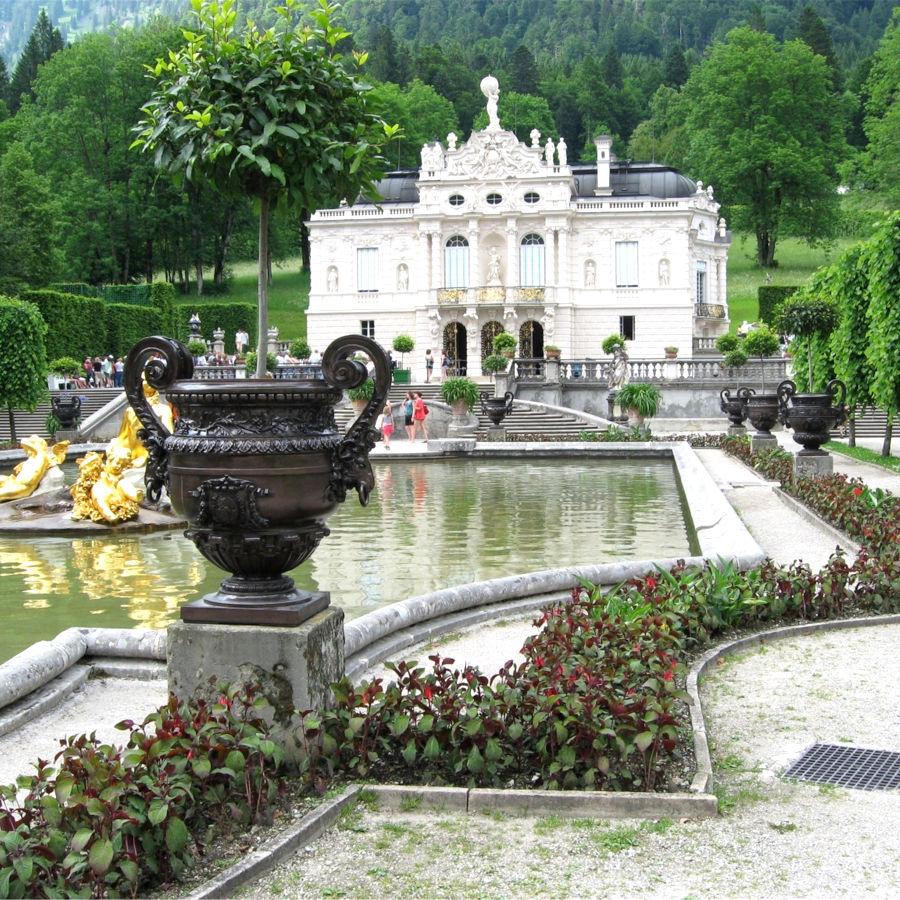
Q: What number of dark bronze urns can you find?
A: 6